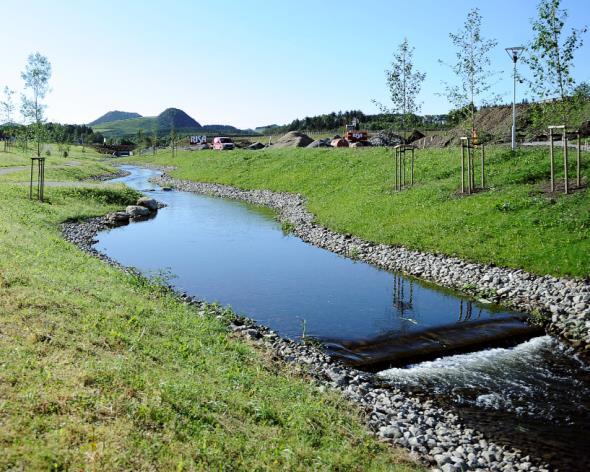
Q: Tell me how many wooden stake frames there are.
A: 4